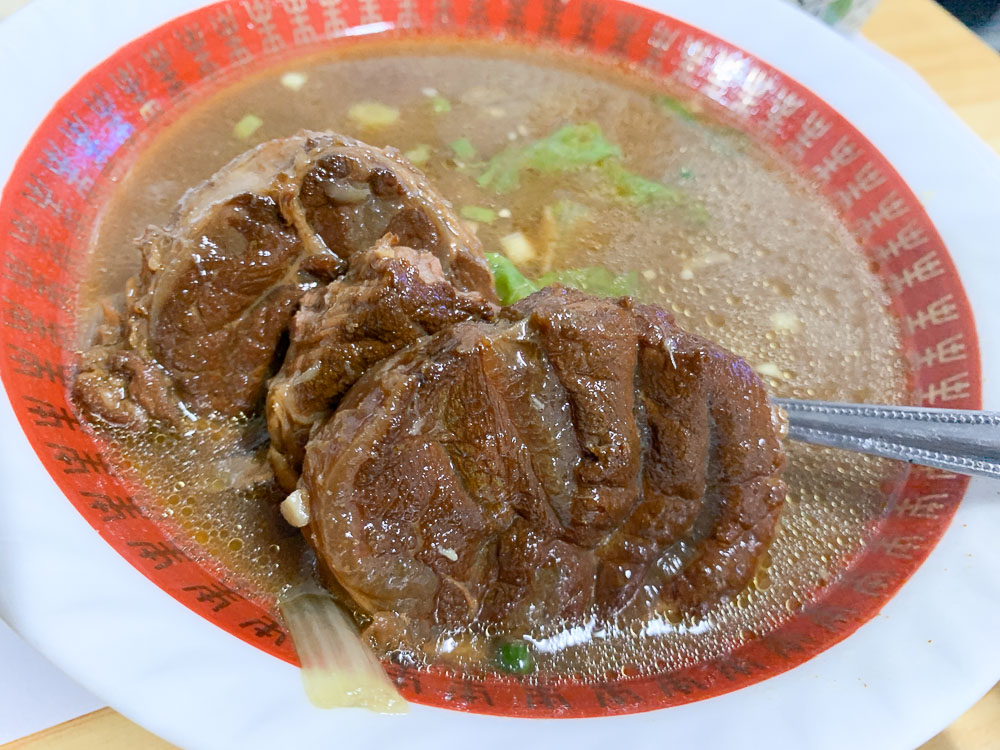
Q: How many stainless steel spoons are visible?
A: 1